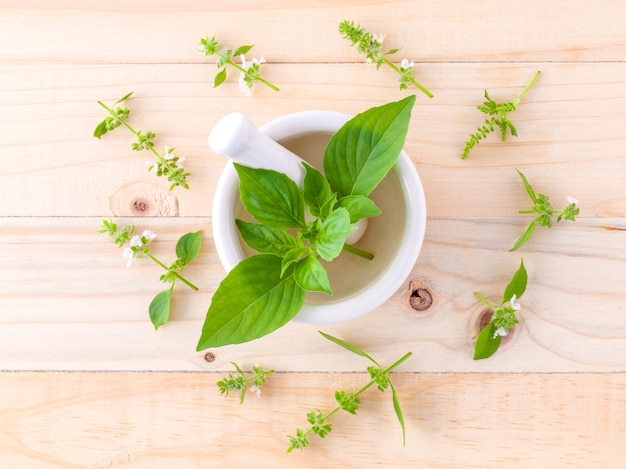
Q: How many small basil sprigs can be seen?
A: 9